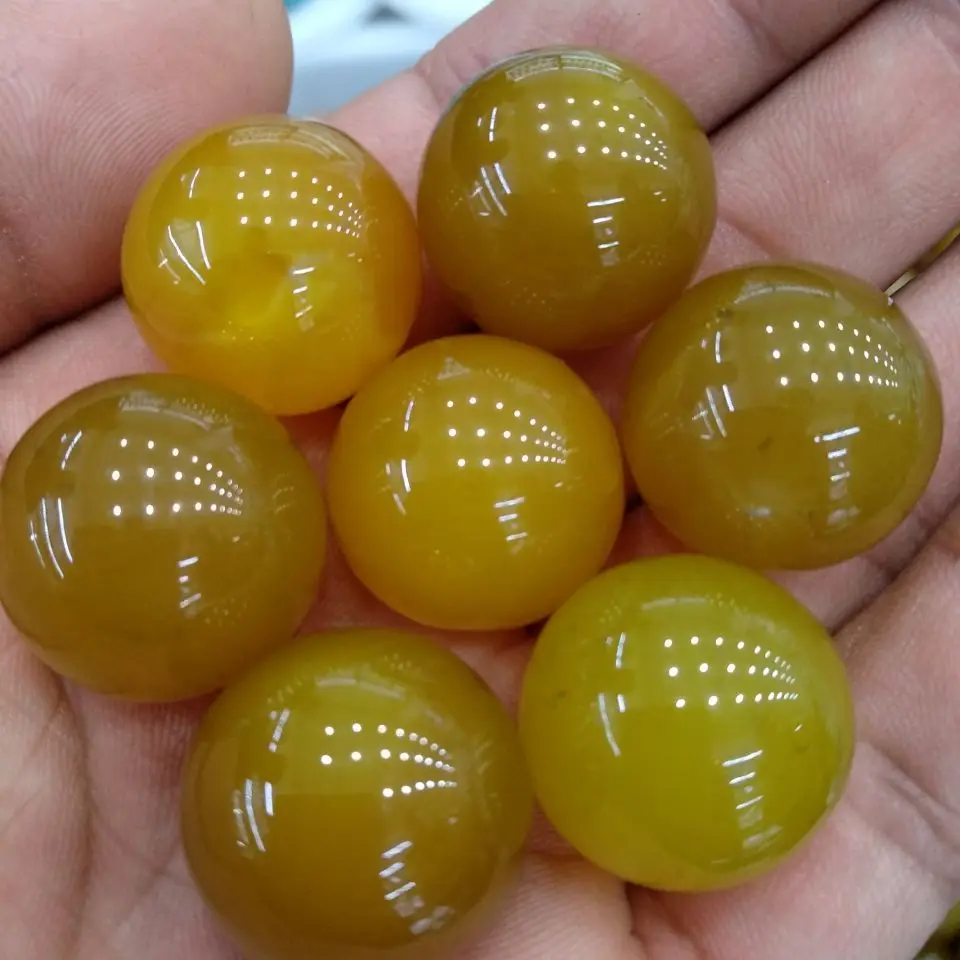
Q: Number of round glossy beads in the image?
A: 7